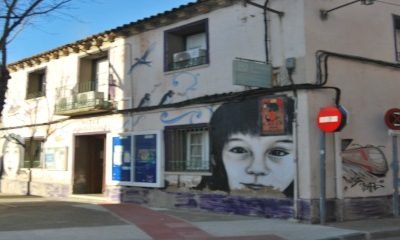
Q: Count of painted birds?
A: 3